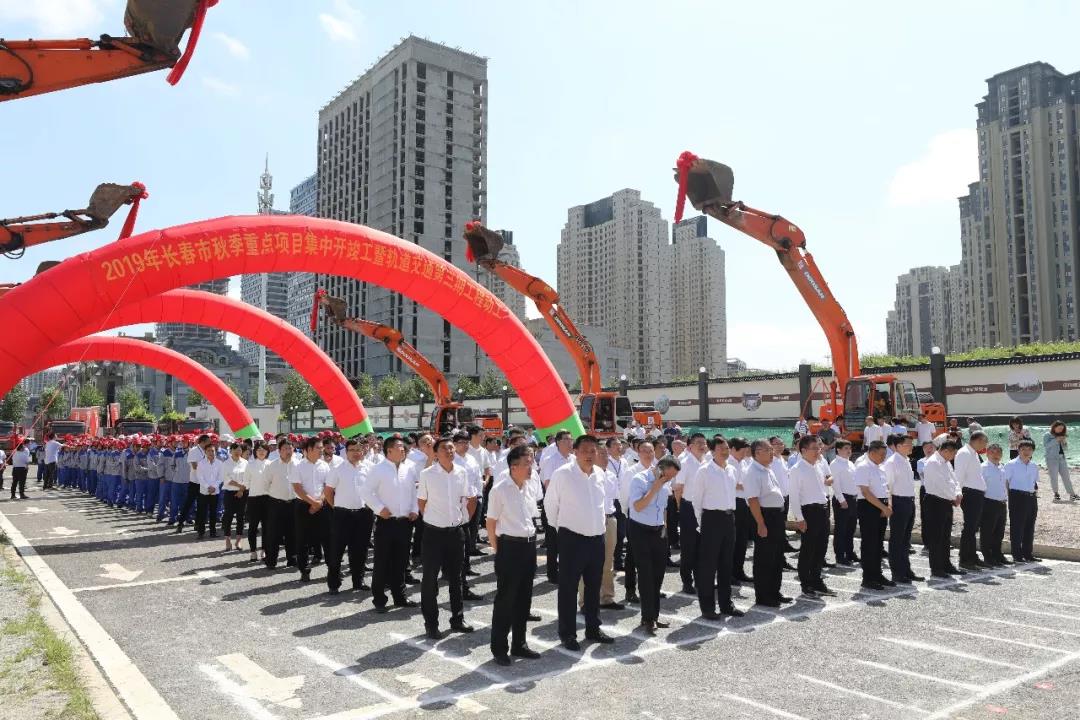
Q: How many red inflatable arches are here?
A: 3